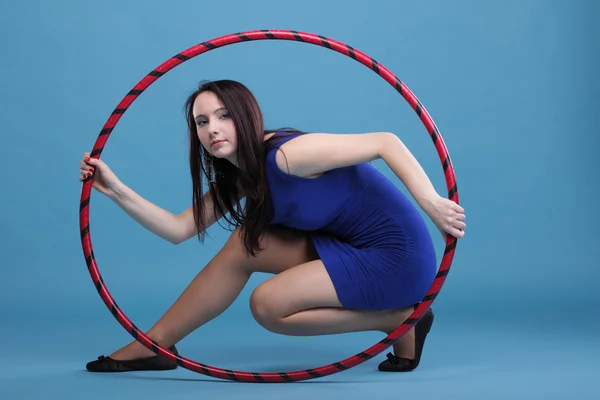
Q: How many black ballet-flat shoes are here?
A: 2